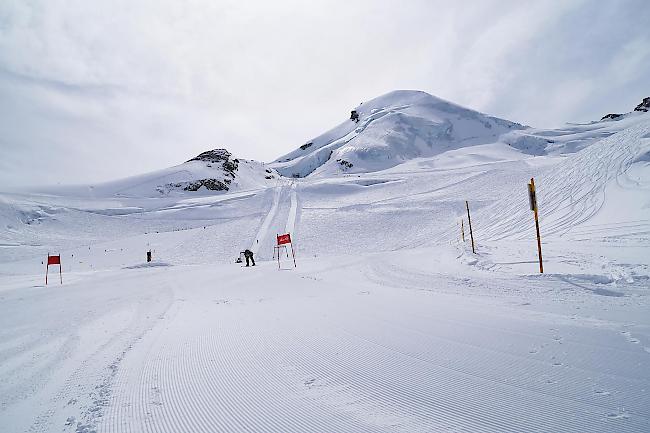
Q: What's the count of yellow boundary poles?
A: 3